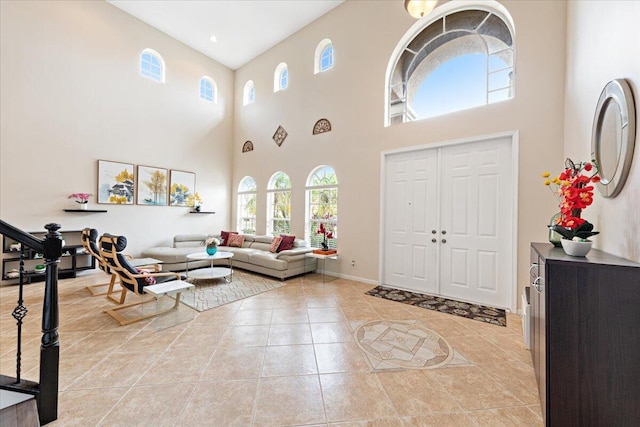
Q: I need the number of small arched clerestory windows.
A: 5